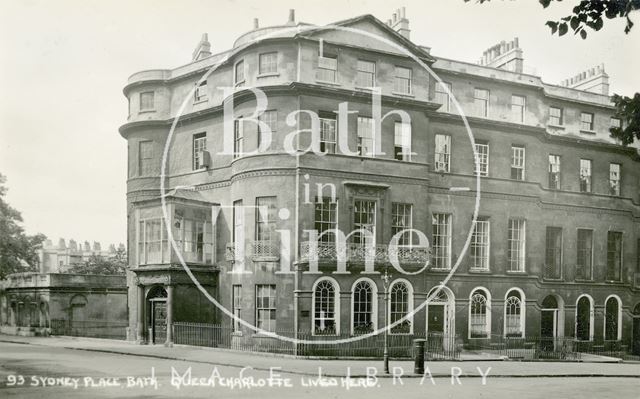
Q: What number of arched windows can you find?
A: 7